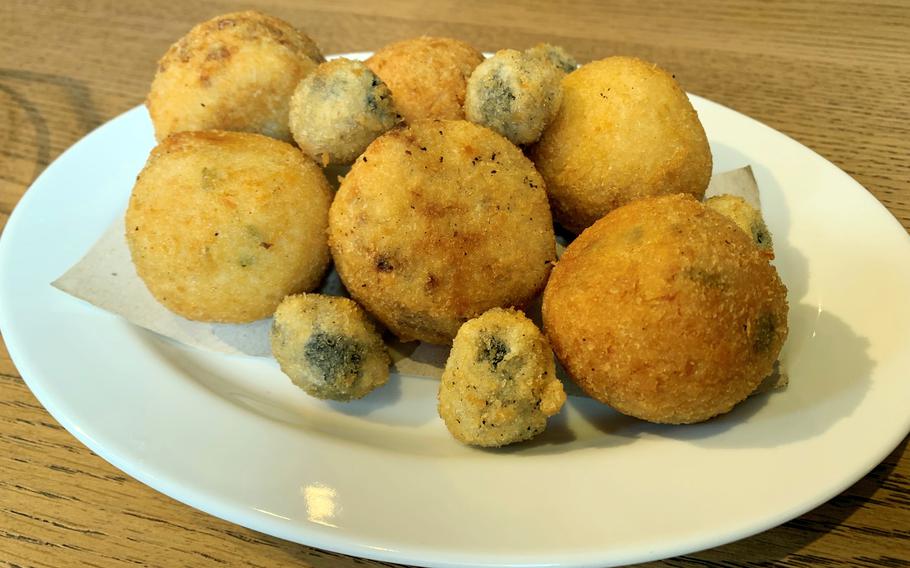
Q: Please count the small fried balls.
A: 6